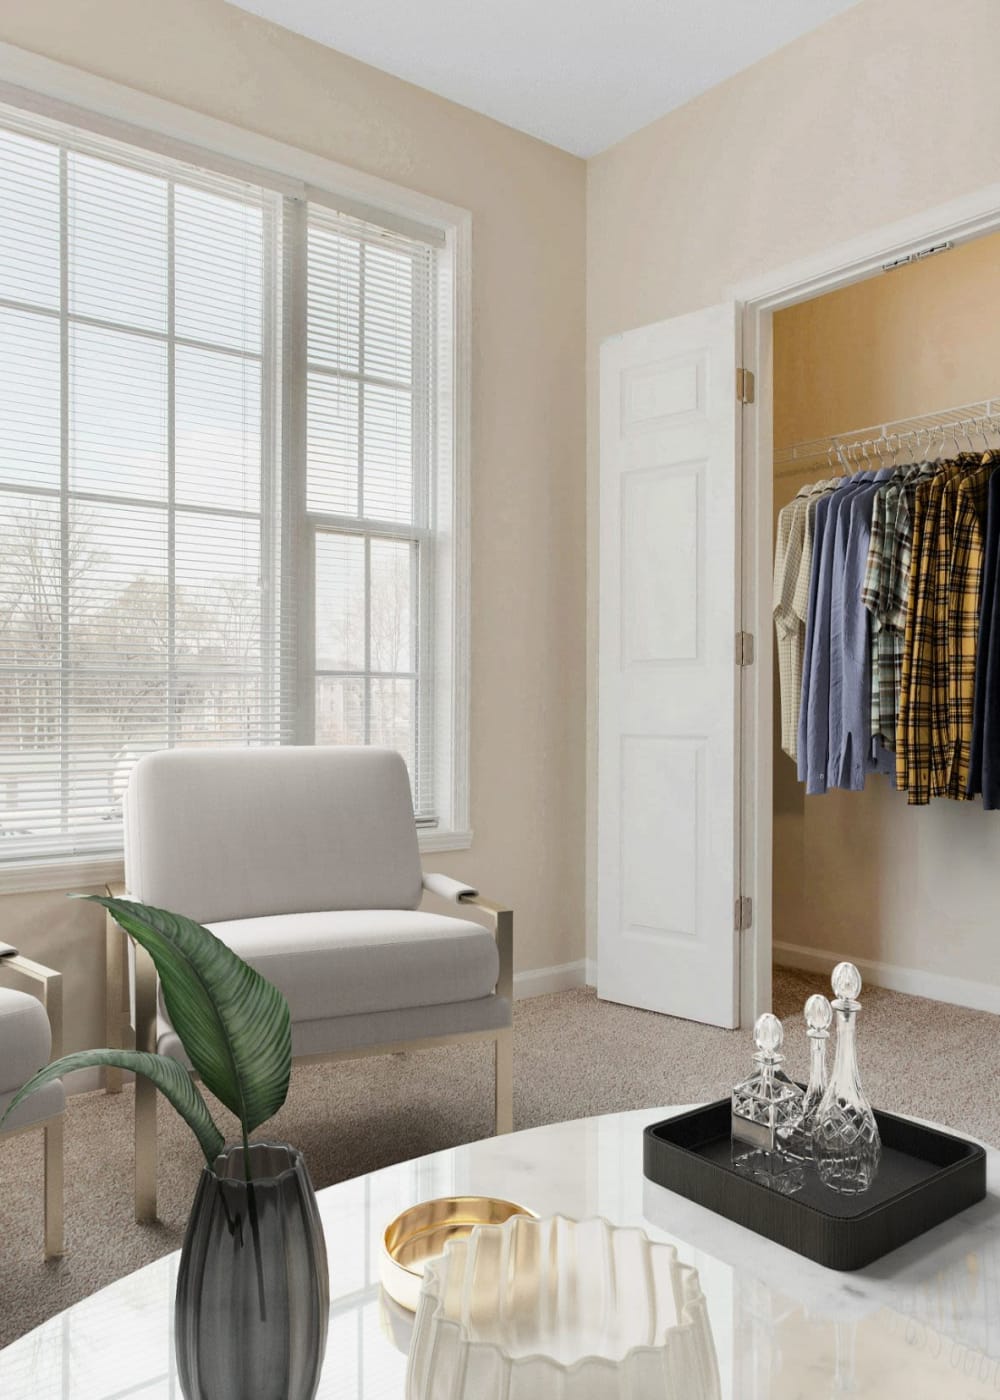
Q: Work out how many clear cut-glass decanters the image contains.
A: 3